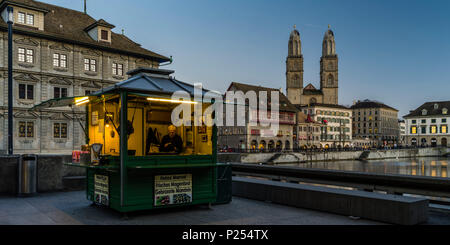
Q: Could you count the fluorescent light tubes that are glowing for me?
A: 3